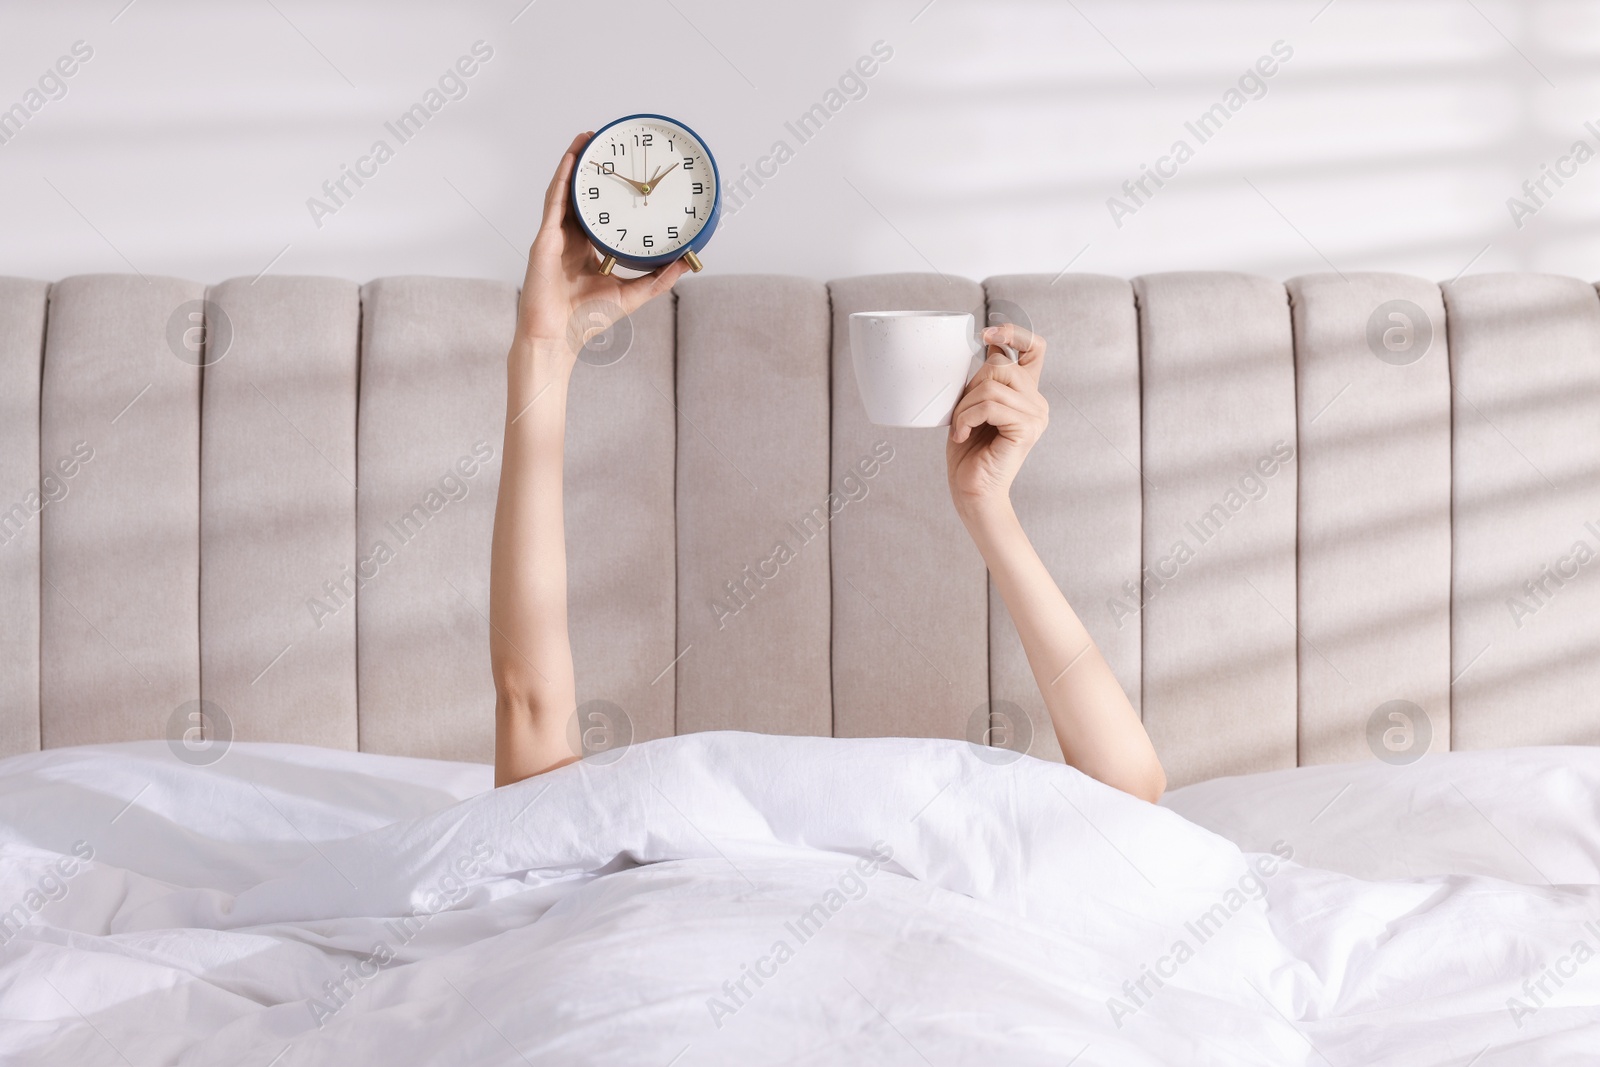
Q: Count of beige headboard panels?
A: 11